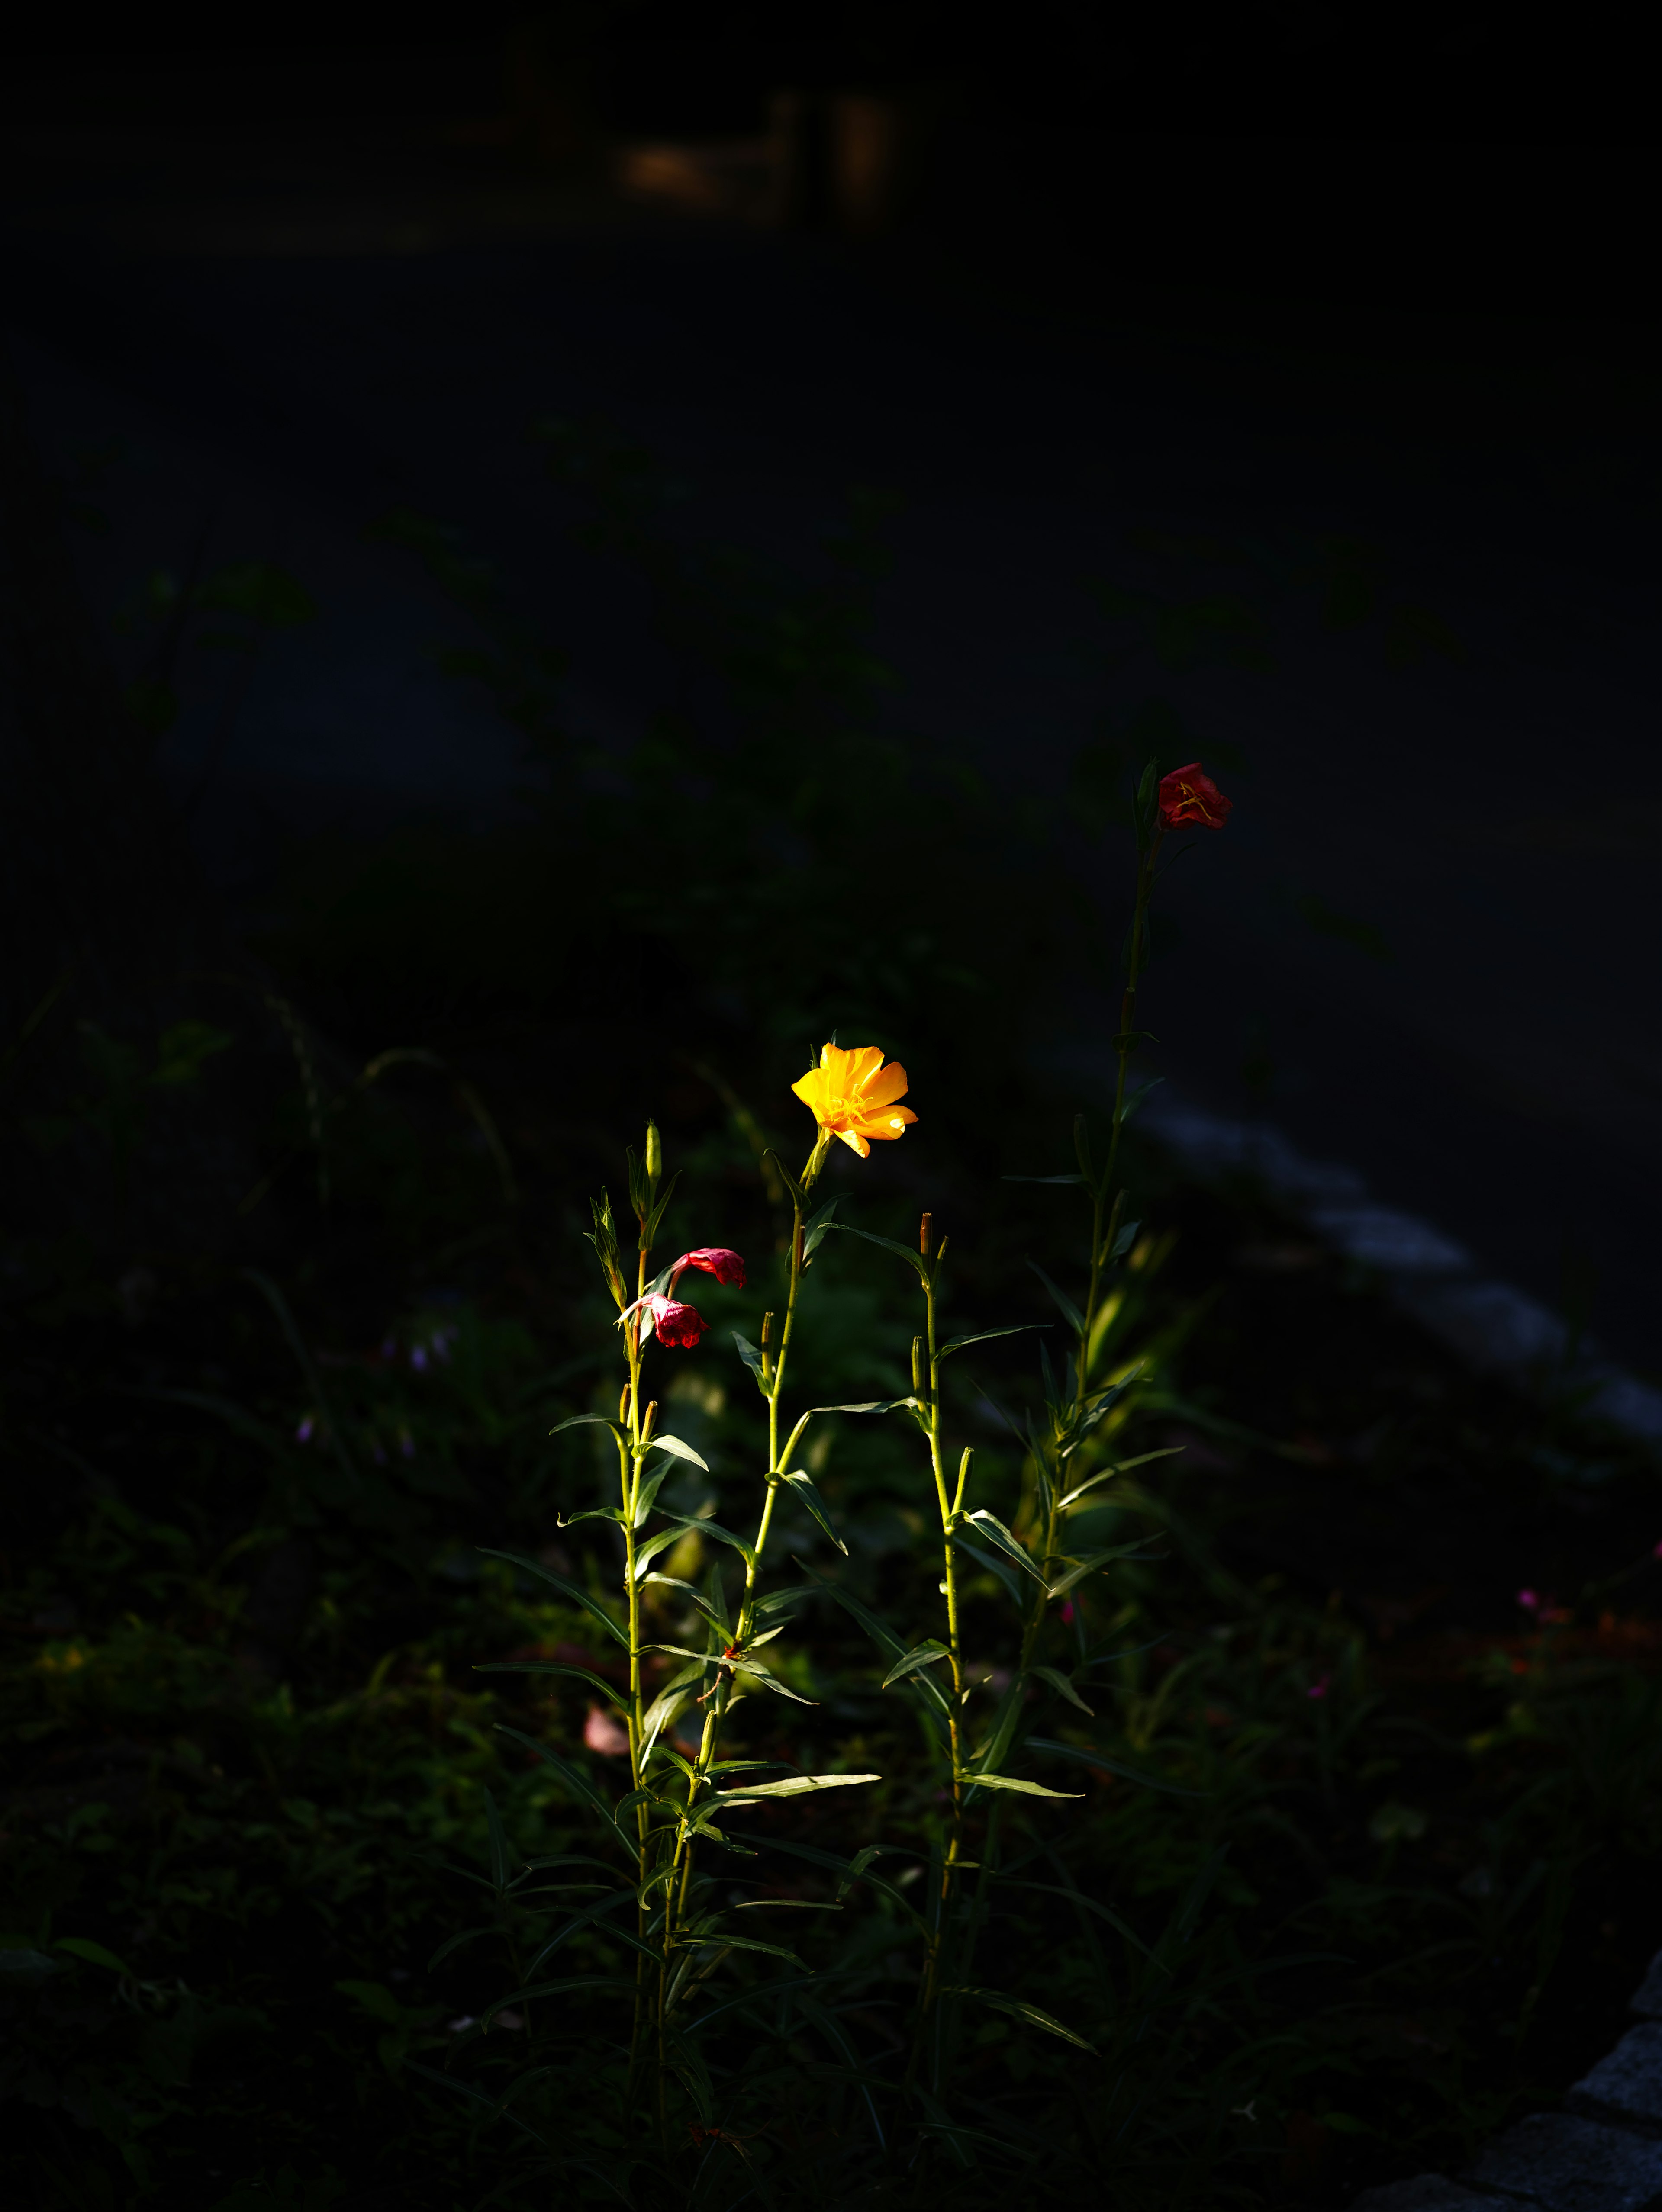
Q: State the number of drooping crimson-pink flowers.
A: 2